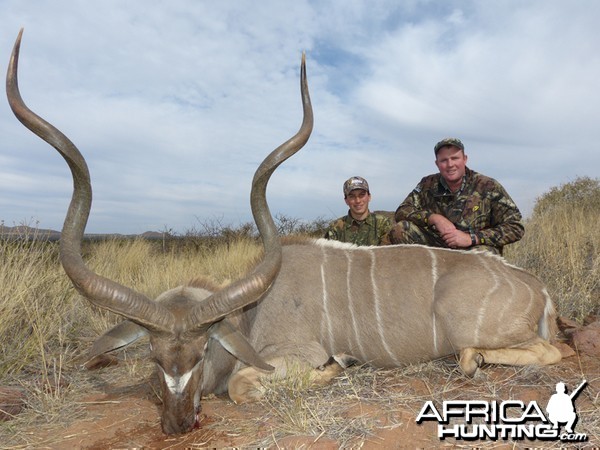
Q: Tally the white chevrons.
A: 1